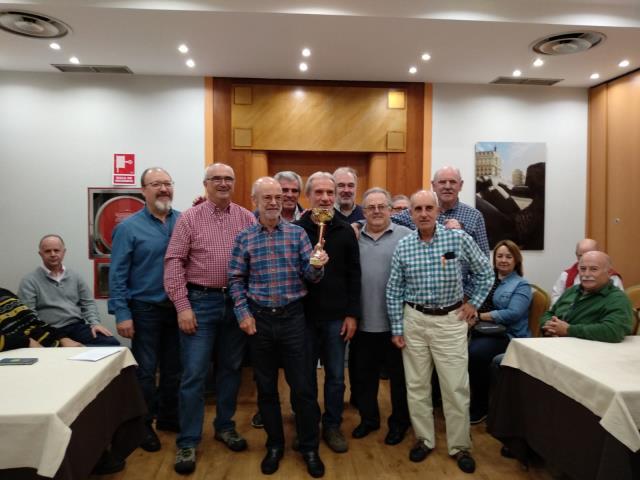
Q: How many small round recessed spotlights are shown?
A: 12